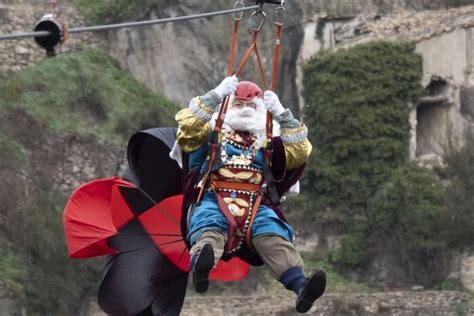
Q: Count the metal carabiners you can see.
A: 3